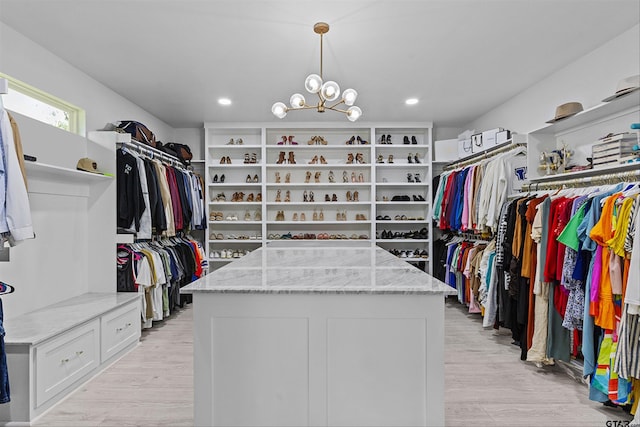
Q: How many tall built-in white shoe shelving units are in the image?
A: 3